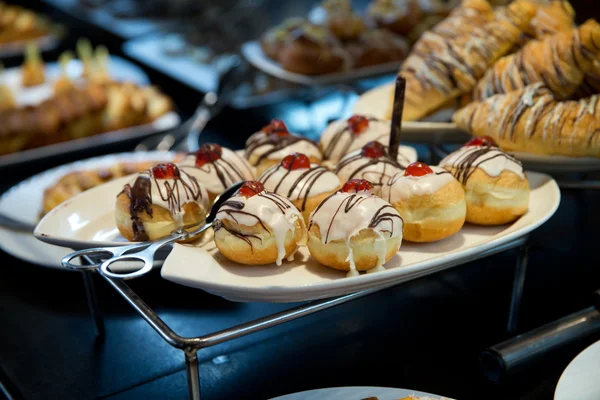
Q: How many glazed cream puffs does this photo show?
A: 10